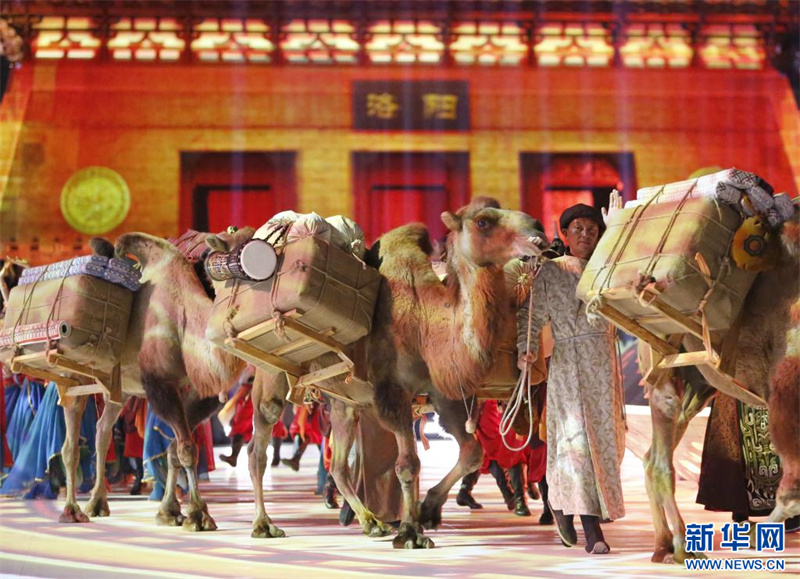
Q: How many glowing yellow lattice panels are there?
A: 9